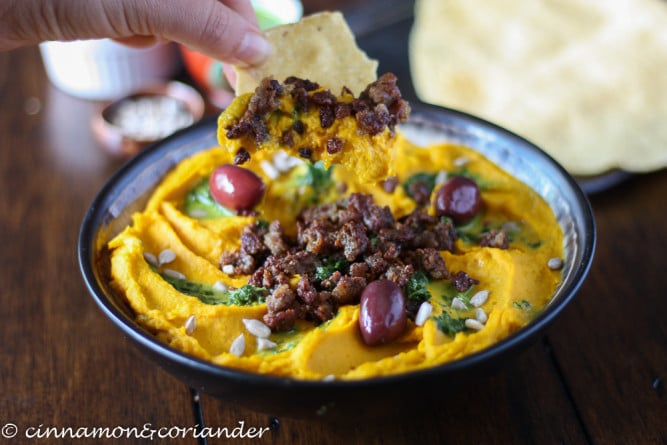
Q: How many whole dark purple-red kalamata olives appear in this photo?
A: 3